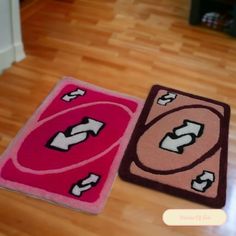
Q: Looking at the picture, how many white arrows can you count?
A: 12